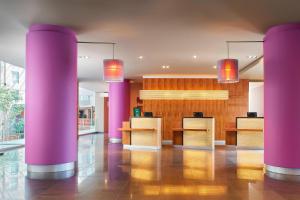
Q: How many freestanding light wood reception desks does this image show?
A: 3